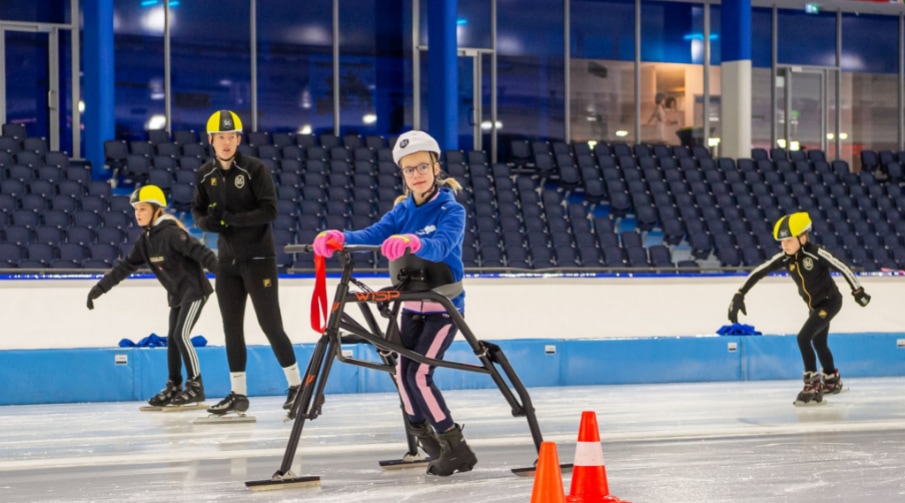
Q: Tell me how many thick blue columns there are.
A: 3